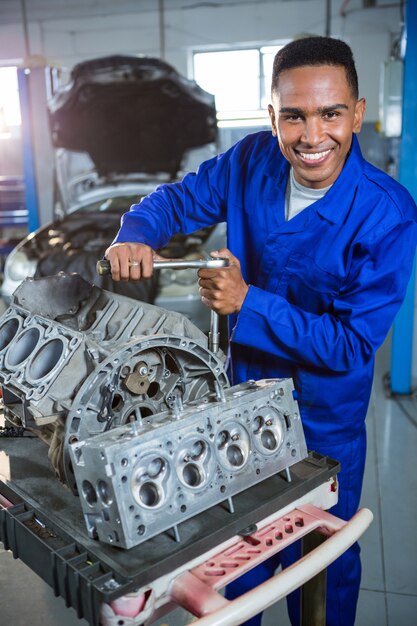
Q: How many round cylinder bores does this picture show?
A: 3